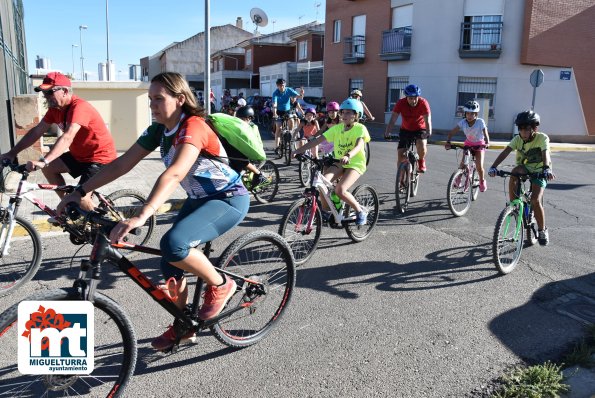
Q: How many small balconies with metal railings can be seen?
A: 3